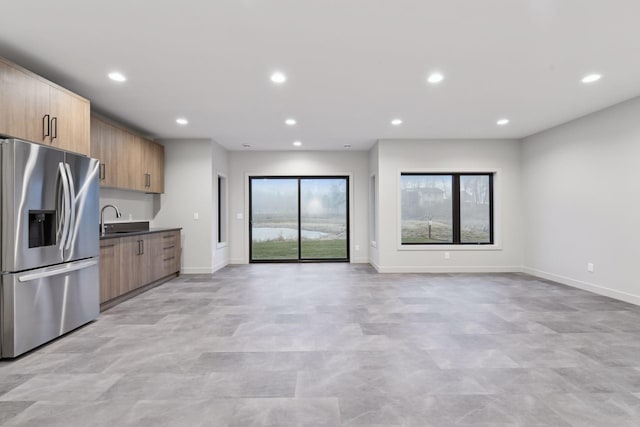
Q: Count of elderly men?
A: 0